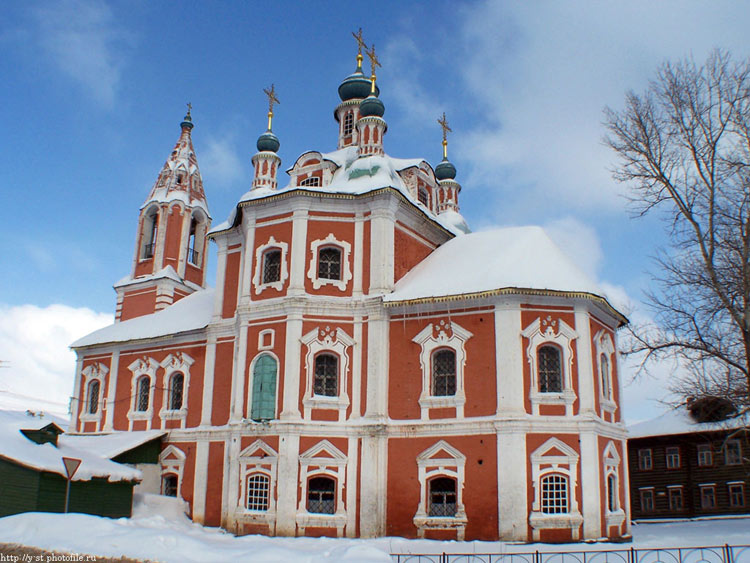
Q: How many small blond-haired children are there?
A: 0